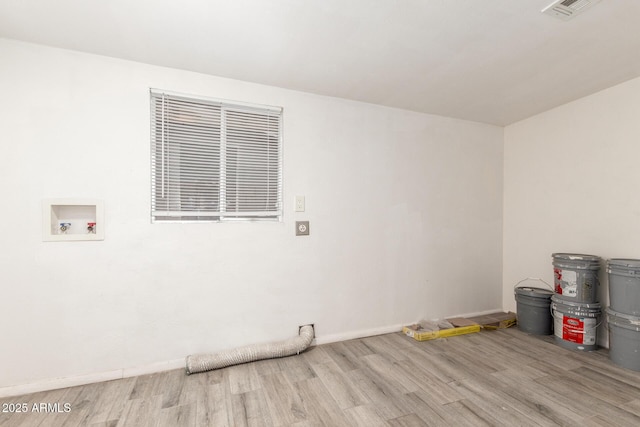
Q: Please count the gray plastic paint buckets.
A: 5